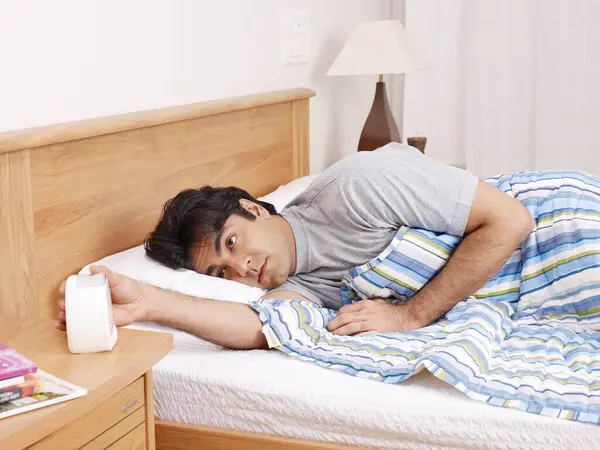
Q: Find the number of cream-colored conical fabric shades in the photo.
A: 1